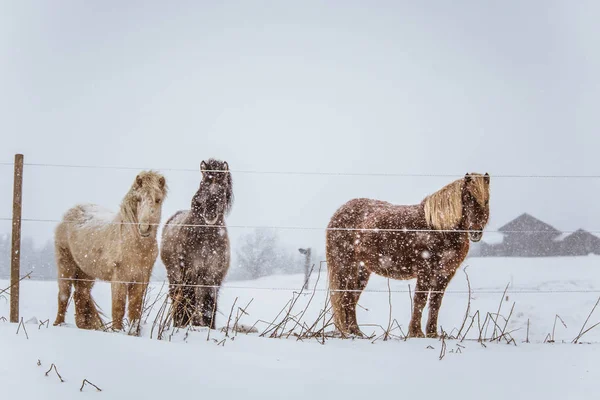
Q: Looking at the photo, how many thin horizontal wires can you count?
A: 3